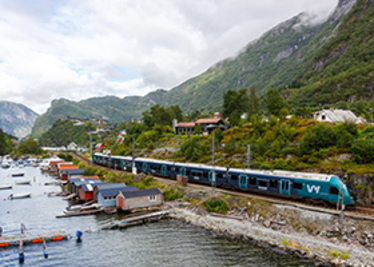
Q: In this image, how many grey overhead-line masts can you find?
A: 4